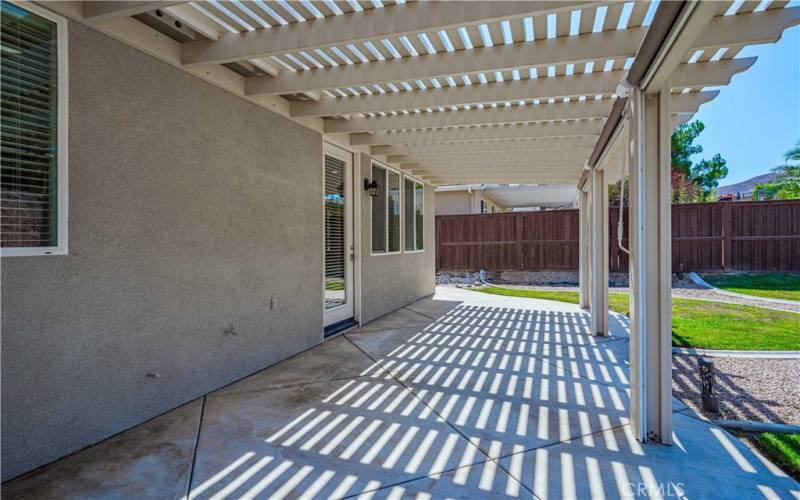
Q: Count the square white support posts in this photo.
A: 3